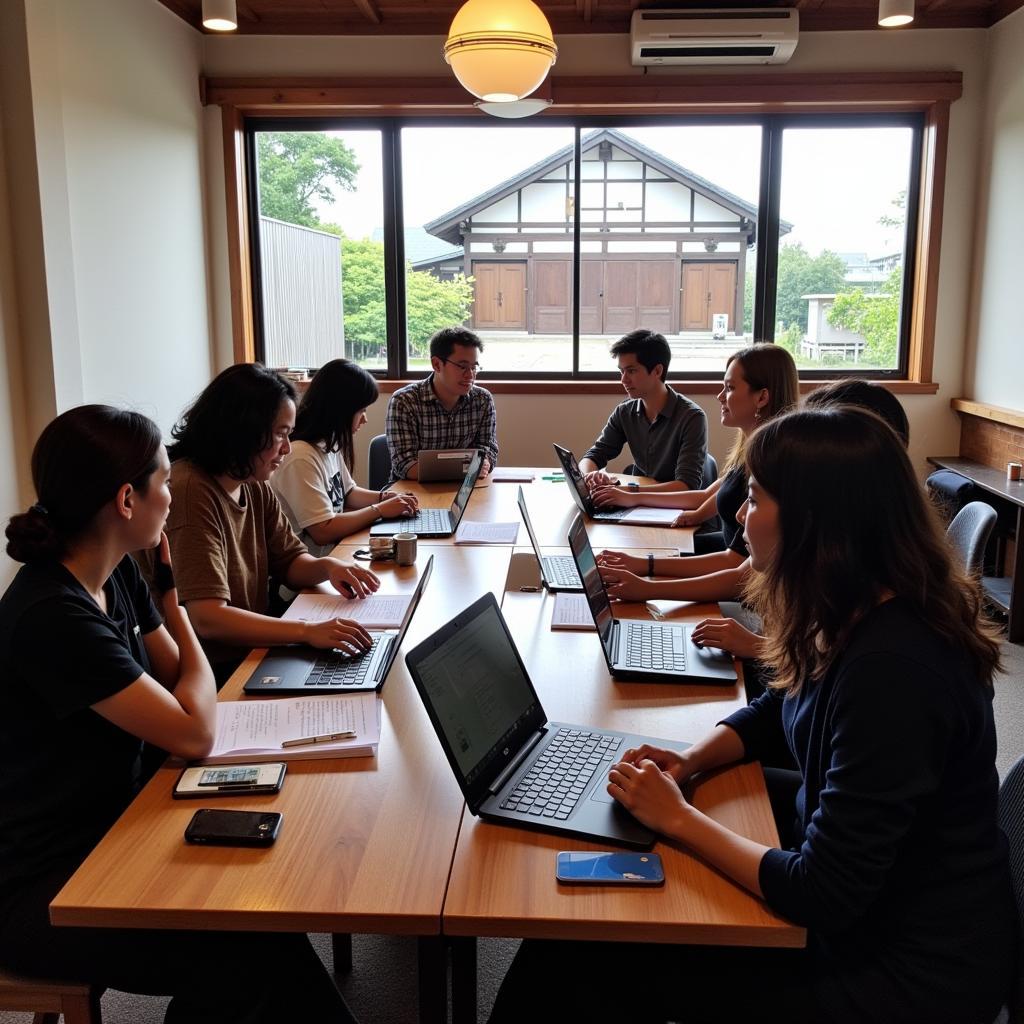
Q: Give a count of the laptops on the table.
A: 7